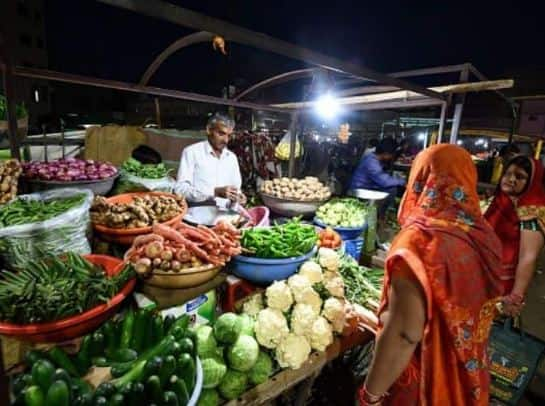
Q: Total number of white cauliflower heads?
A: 12